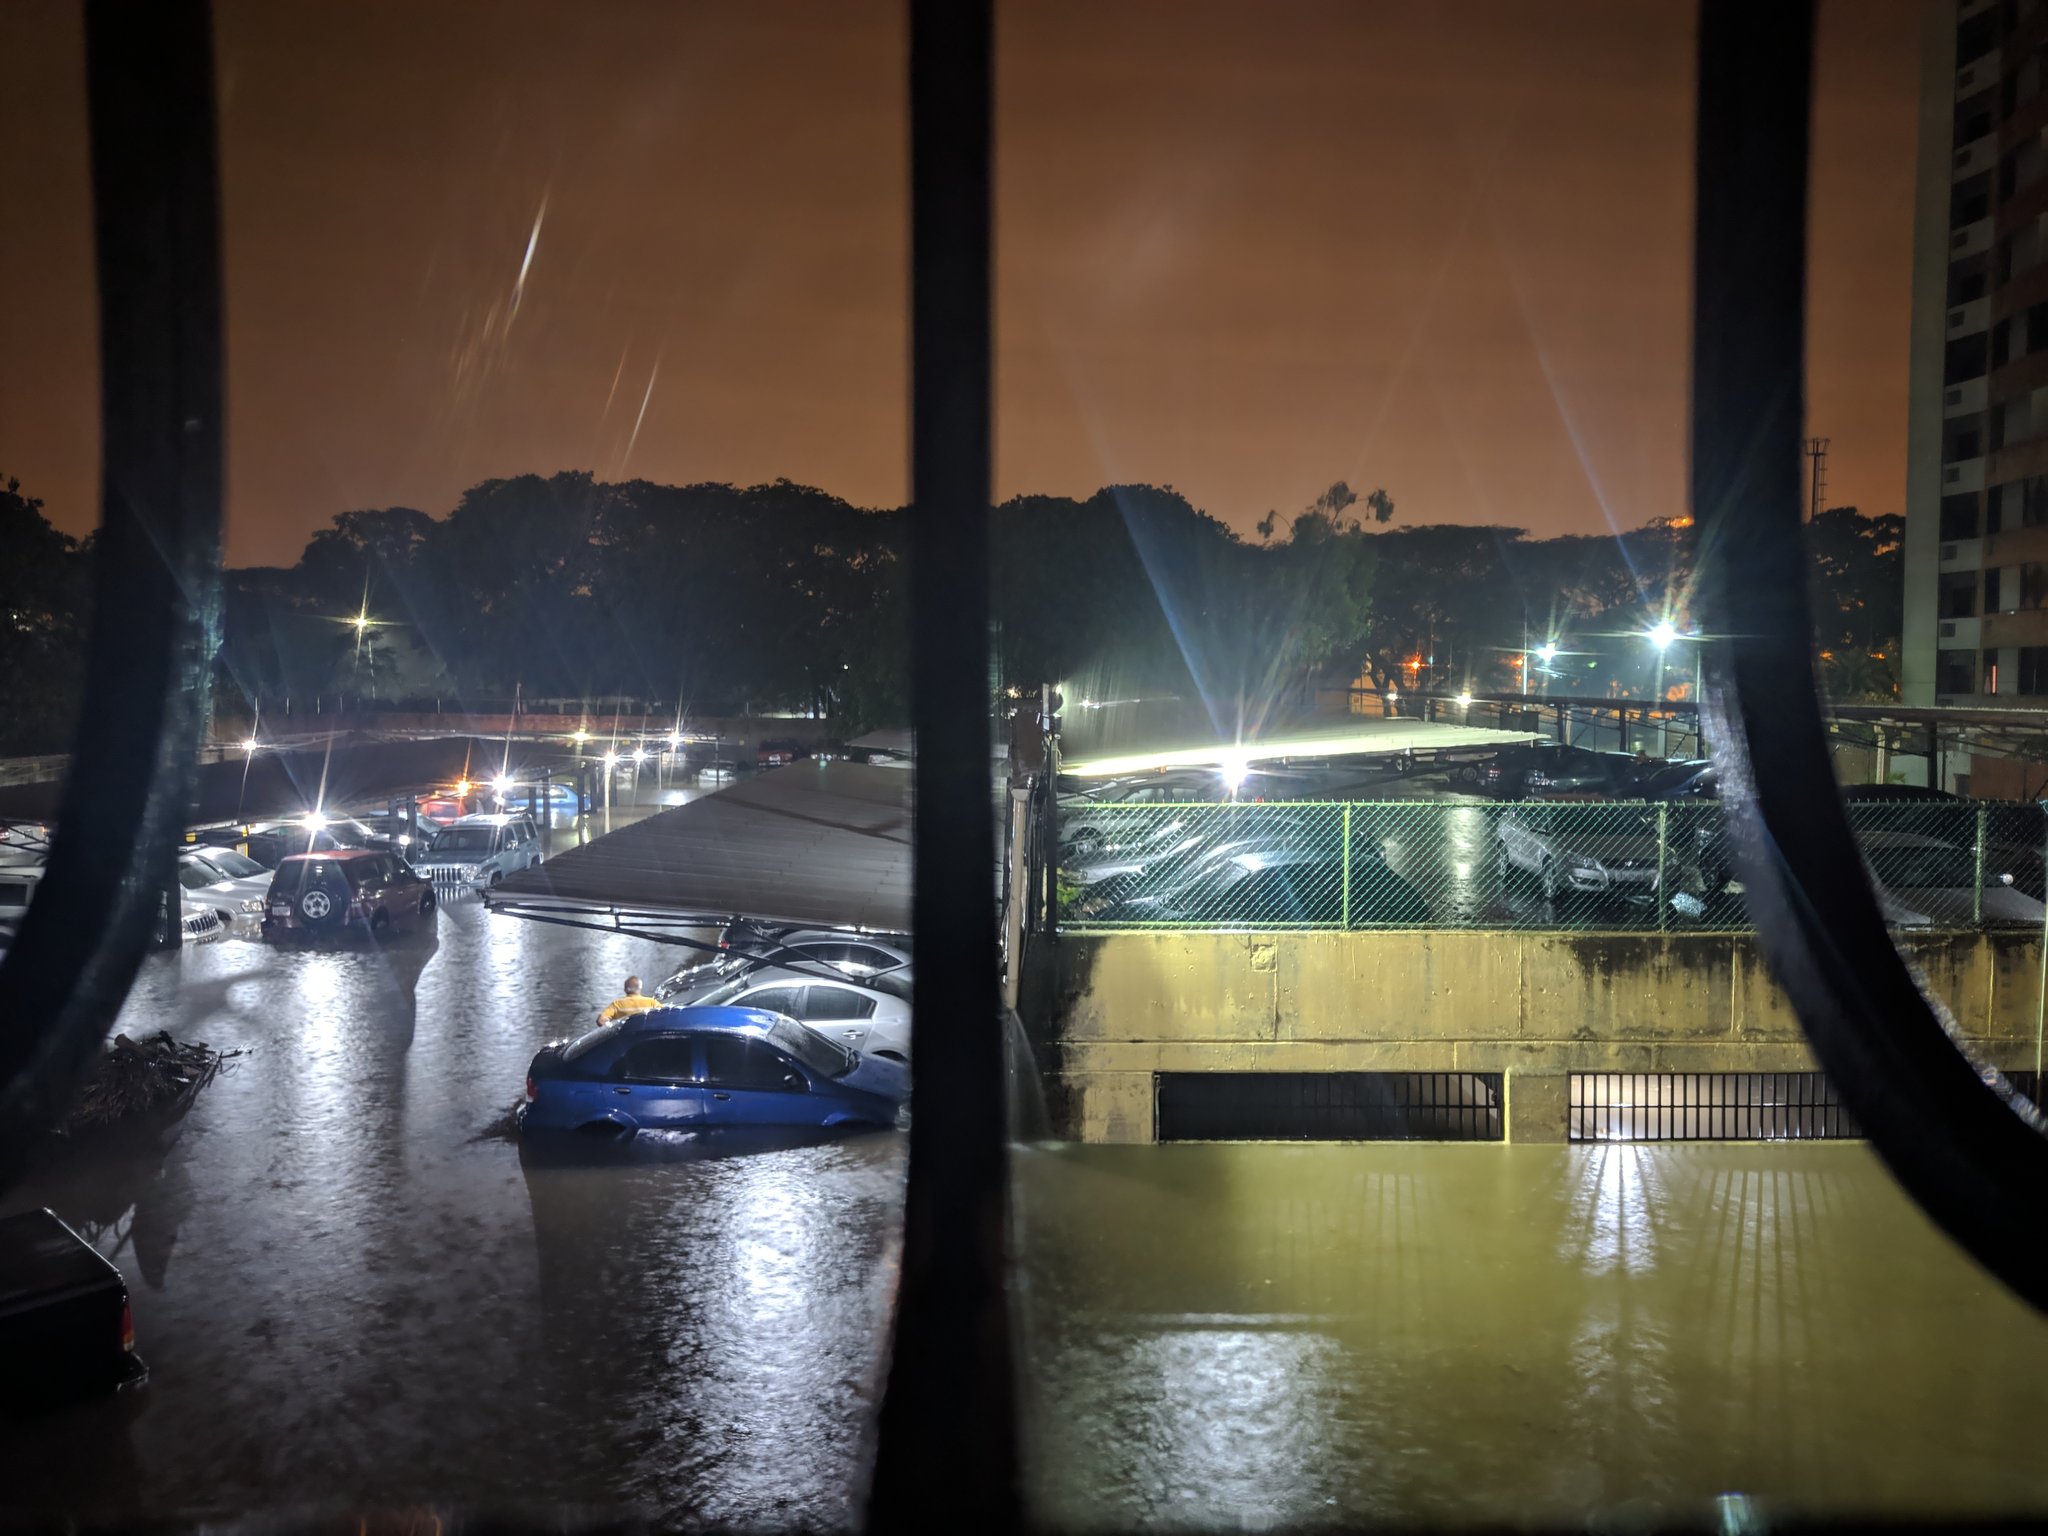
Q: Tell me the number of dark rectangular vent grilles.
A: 2